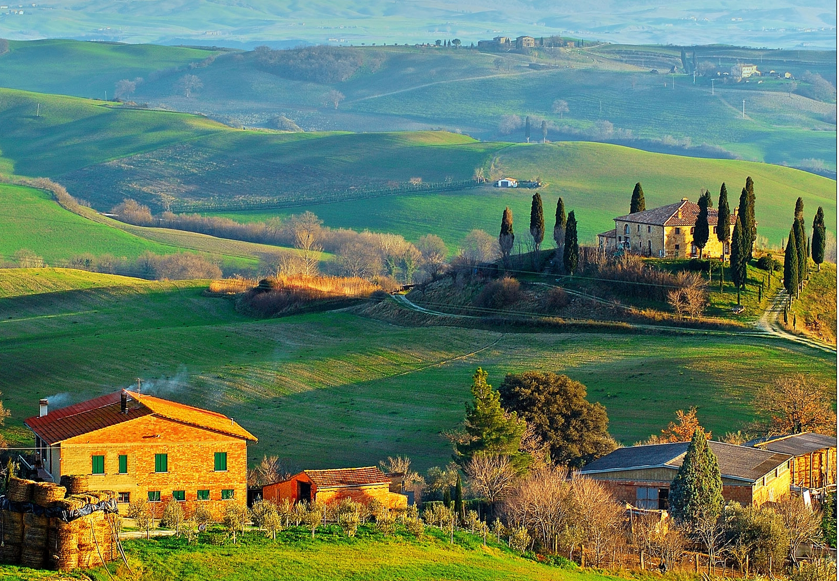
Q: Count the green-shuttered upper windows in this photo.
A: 4